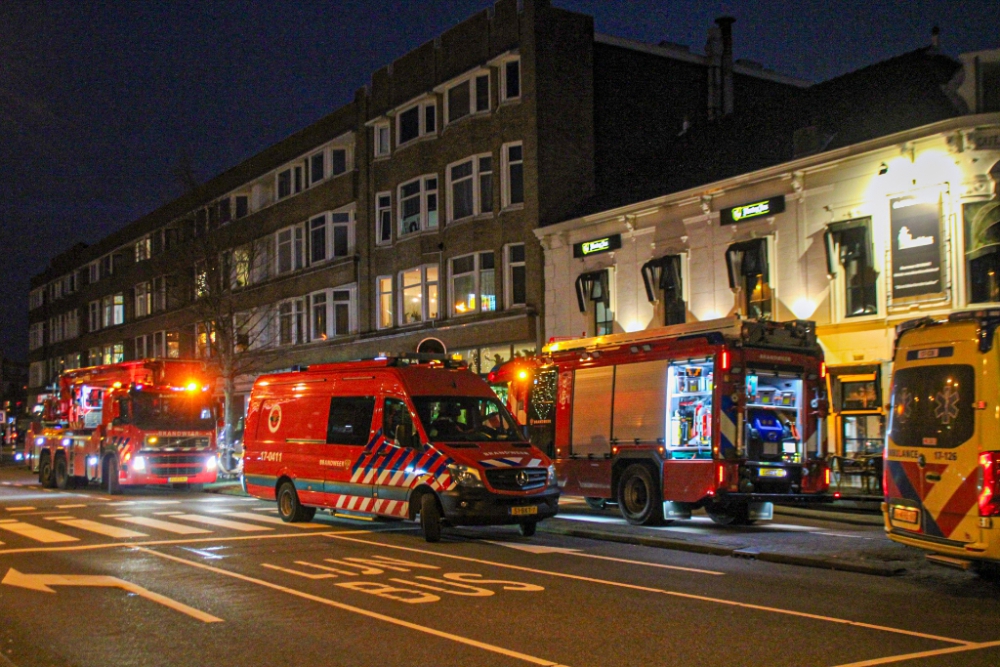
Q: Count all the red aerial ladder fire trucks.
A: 1